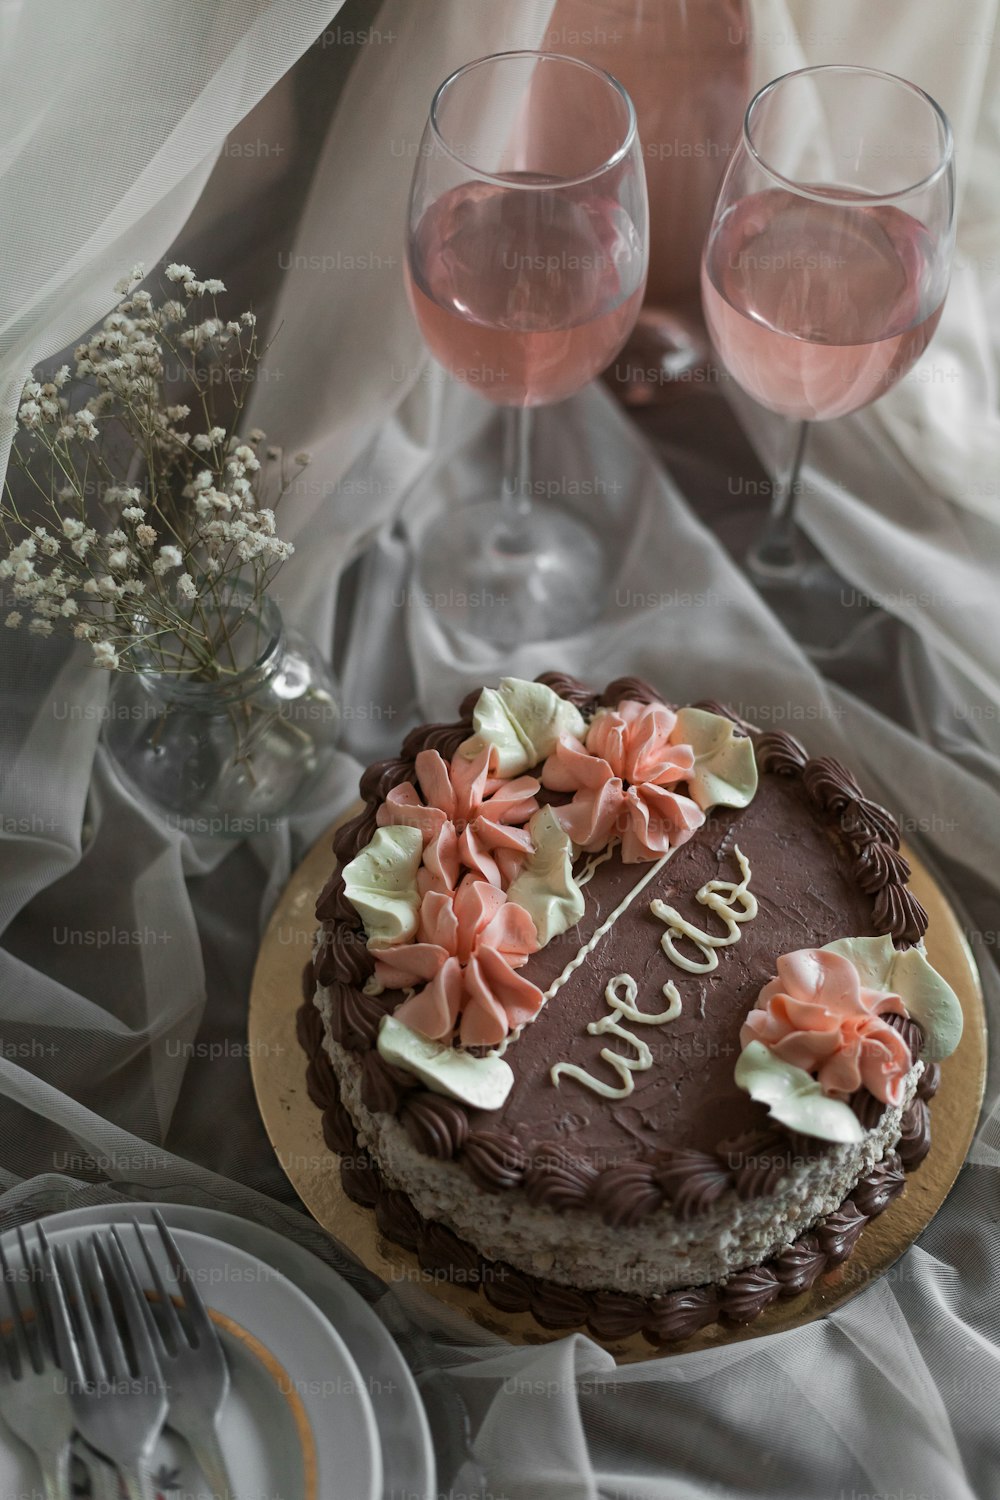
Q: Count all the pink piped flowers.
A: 4